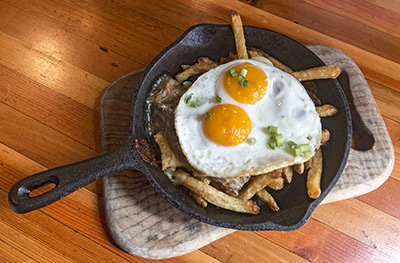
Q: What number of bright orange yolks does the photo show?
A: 2